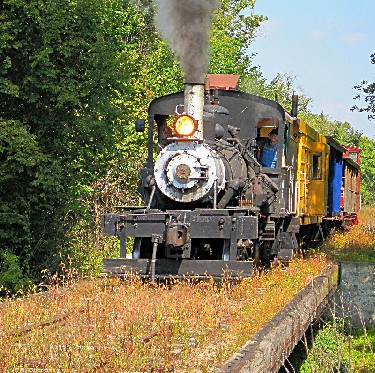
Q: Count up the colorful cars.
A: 3